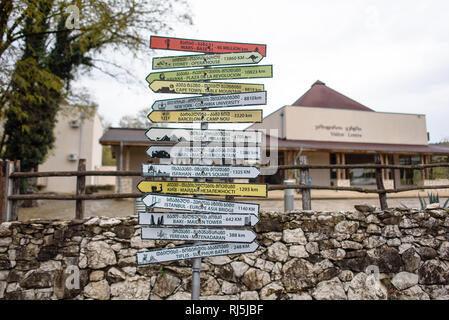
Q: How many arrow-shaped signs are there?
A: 13